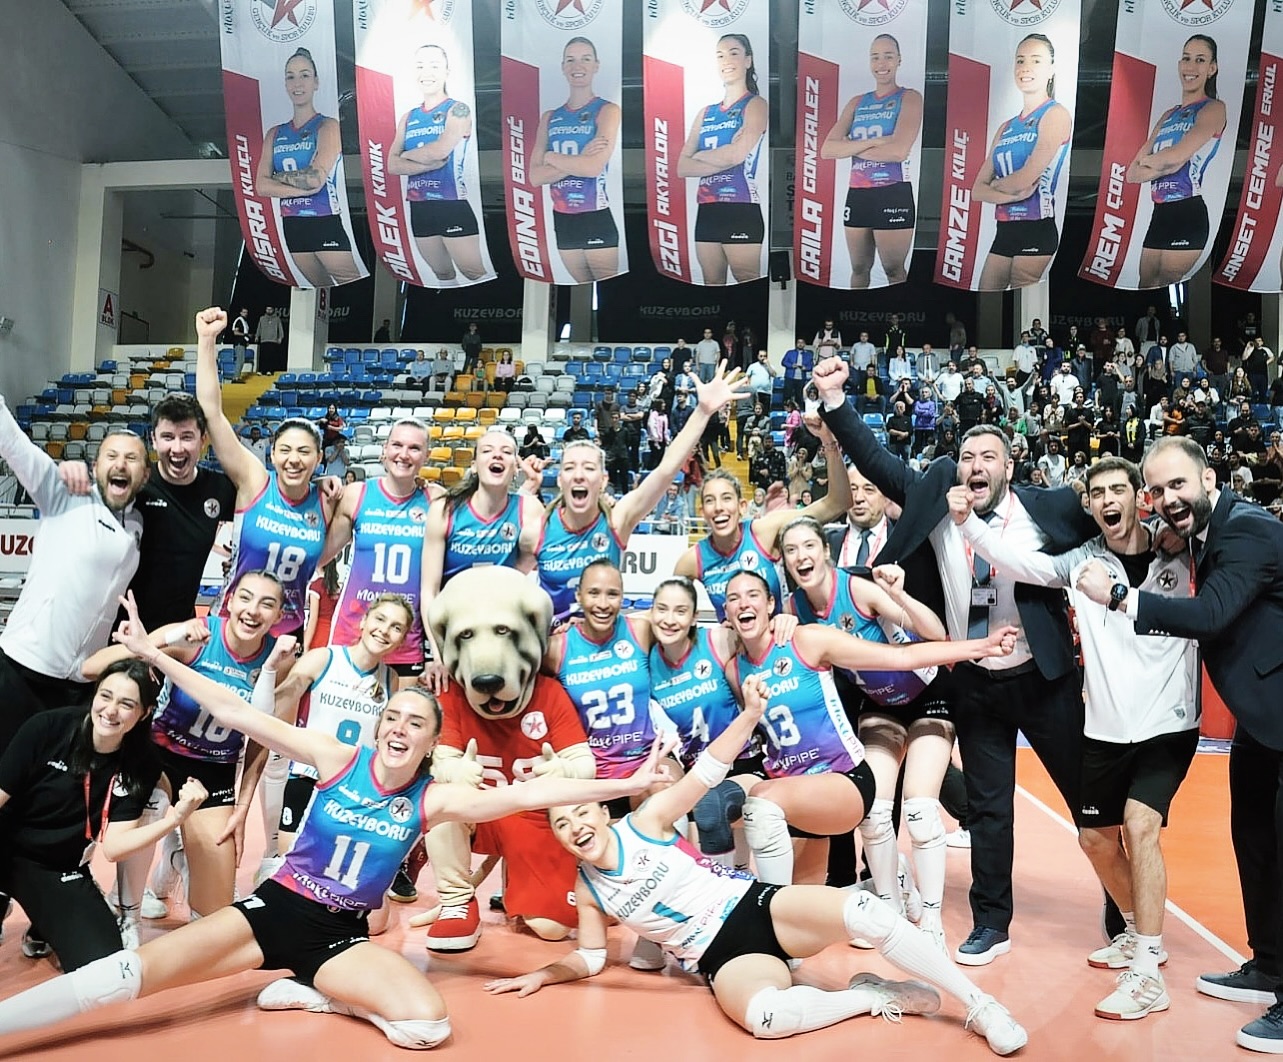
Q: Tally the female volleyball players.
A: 13